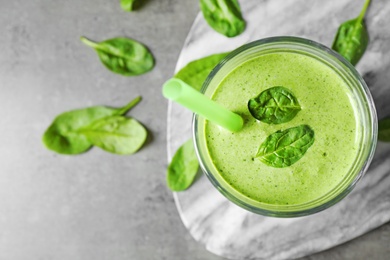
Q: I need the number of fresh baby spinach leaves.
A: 11